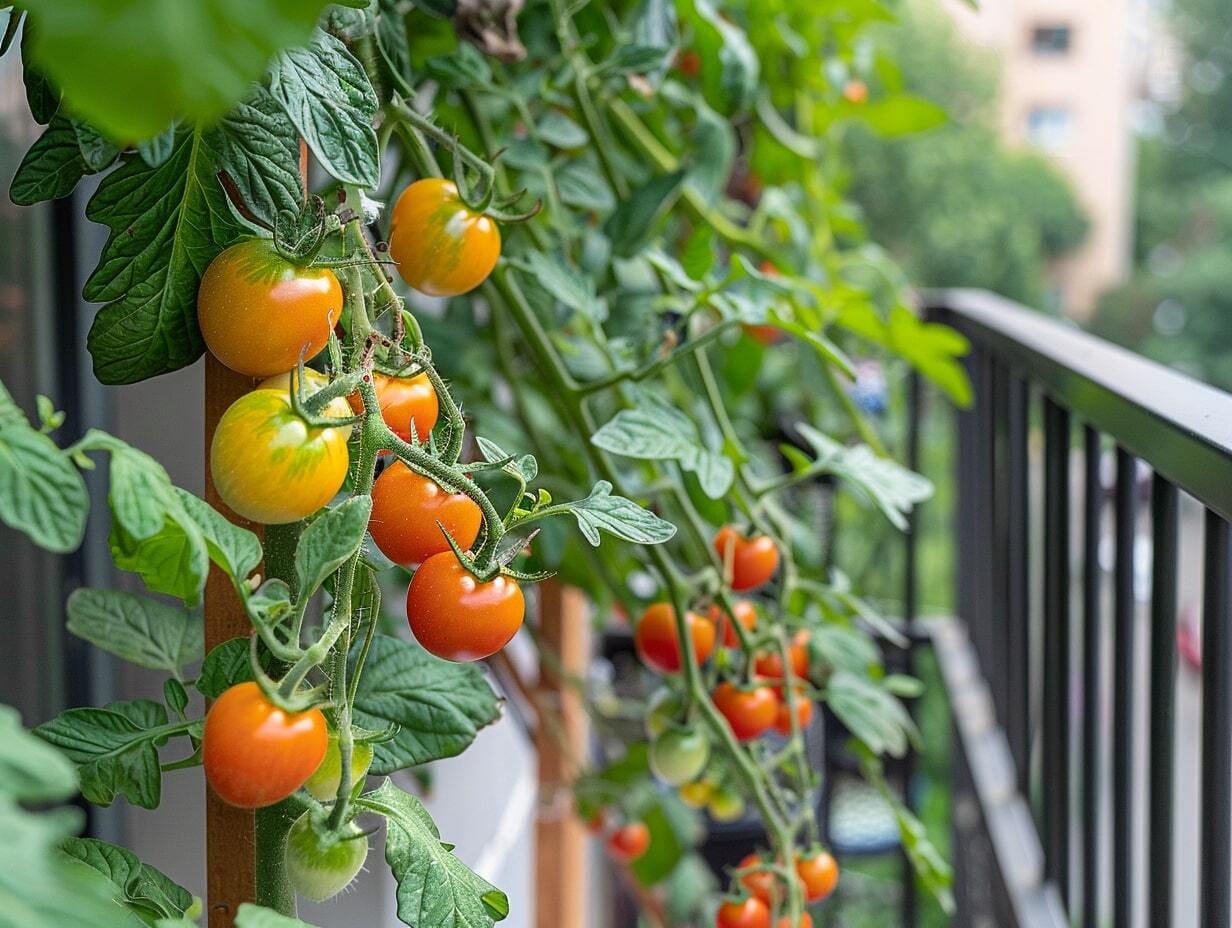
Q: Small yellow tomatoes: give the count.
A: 2